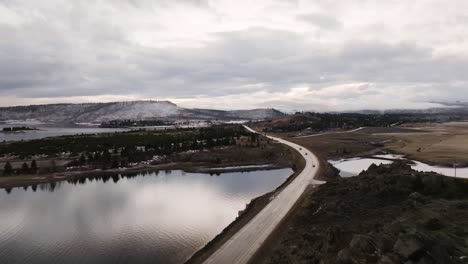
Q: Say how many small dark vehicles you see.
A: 3